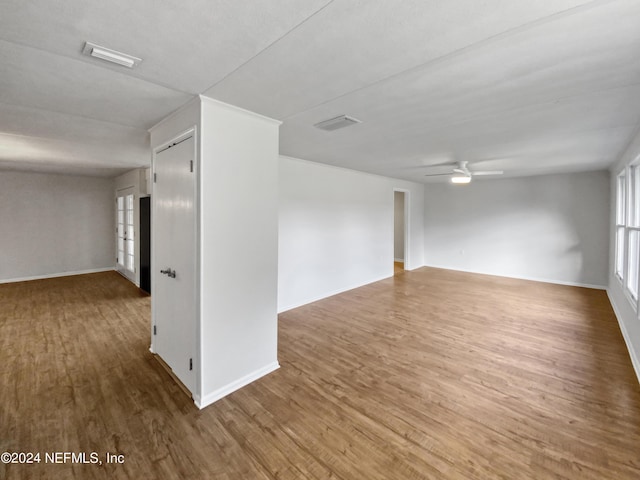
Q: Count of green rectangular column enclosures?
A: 0